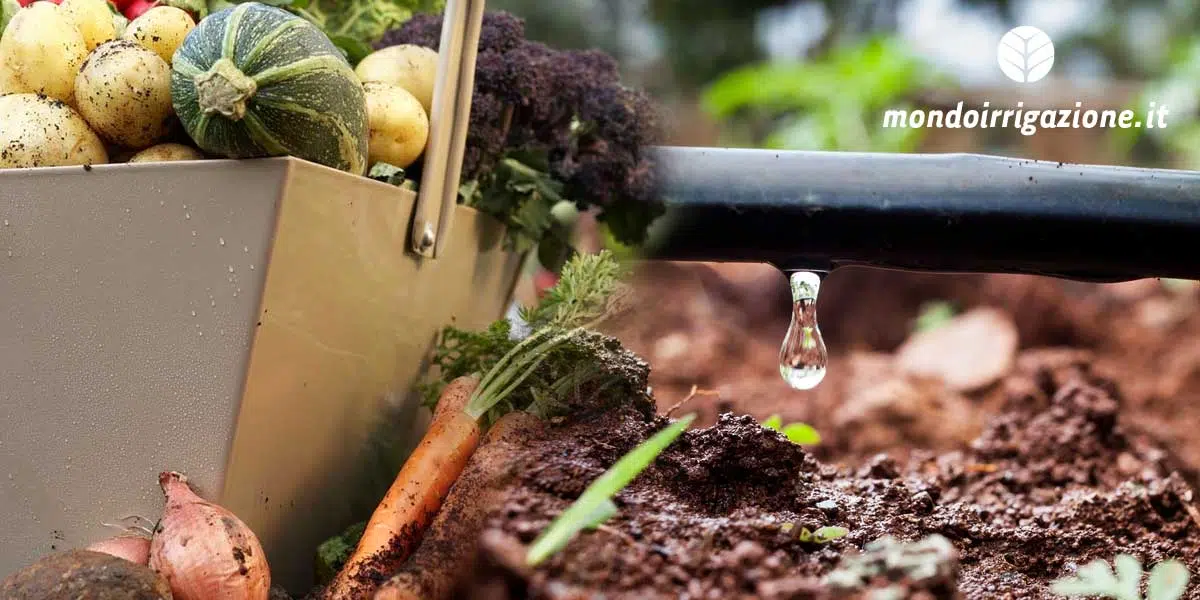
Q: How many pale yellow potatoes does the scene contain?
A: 8